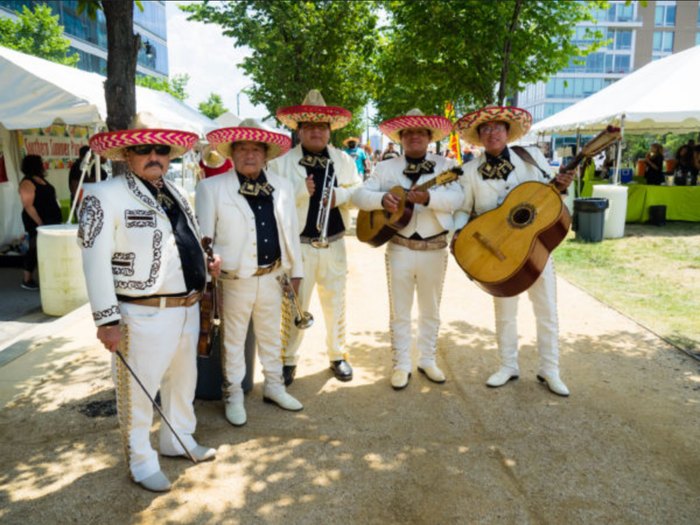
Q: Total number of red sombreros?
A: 5